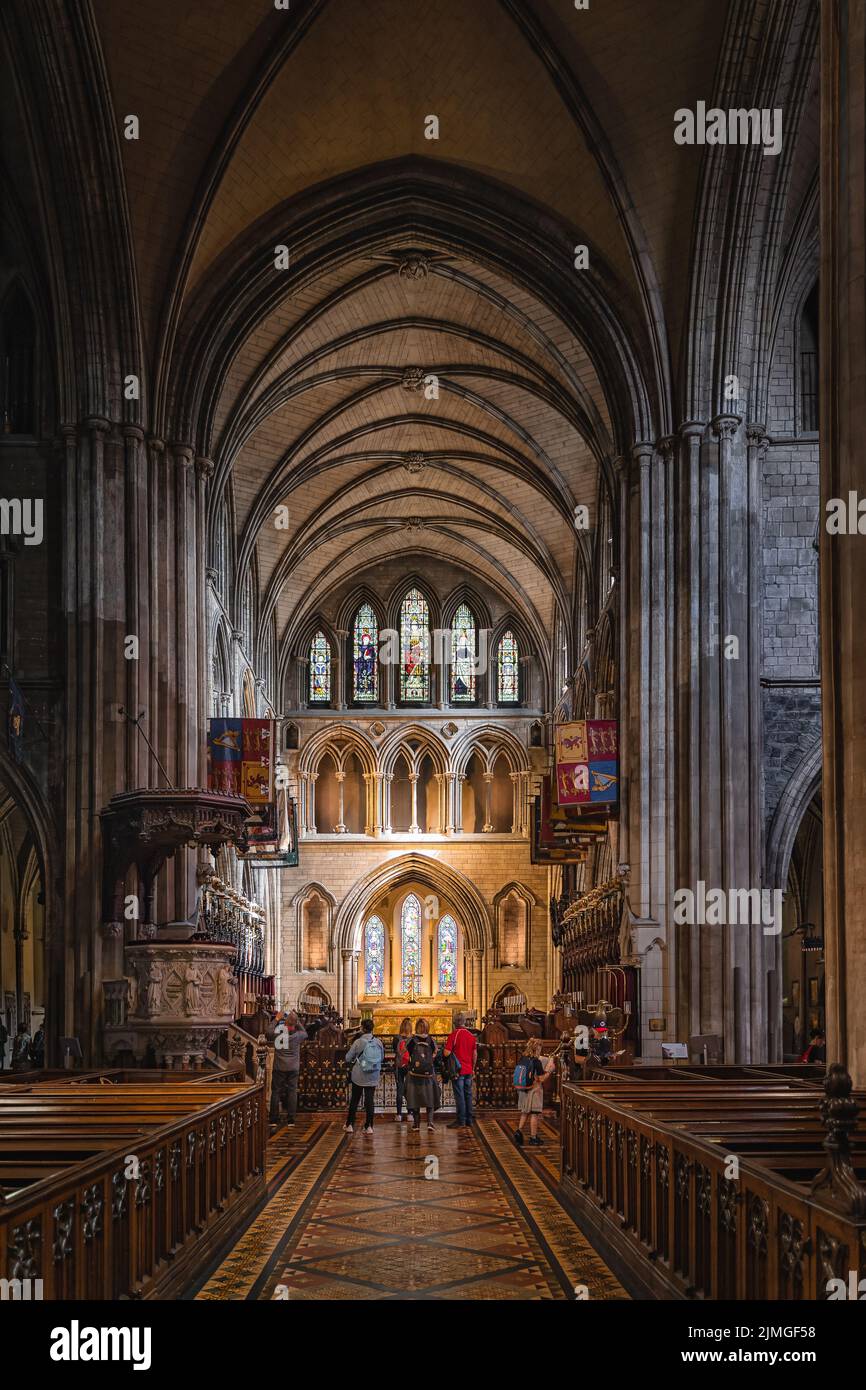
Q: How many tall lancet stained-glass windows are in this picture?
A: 8